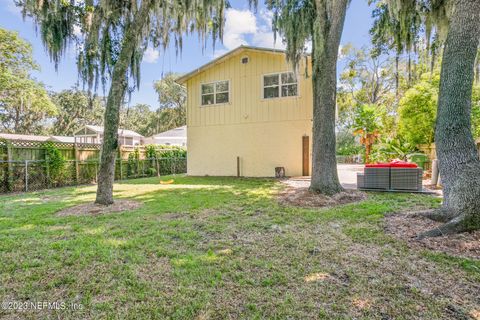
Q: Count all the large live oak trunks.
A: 3